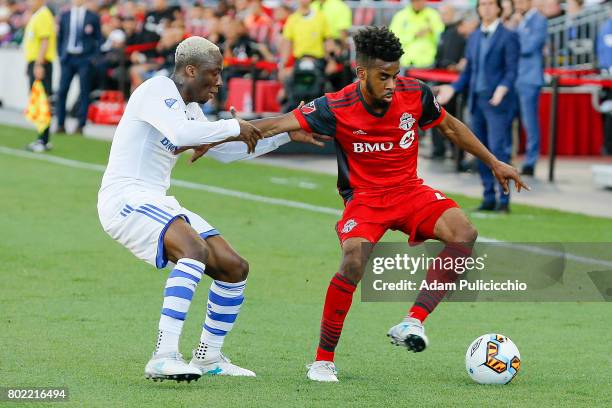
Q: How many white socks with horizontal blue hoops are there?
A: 2